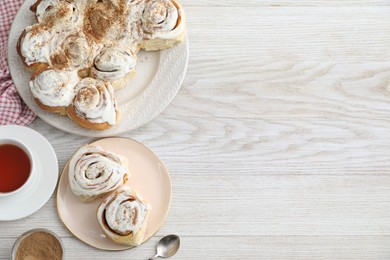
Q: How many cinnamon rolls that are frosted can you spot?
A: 10